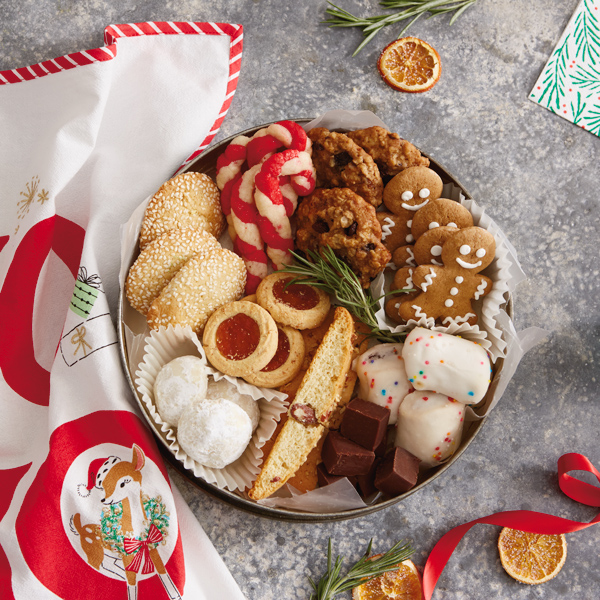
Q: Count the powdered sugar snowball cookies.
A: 3